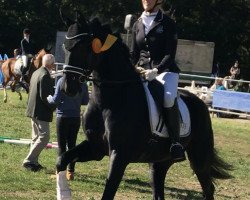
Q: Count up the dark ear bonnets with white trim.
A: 1